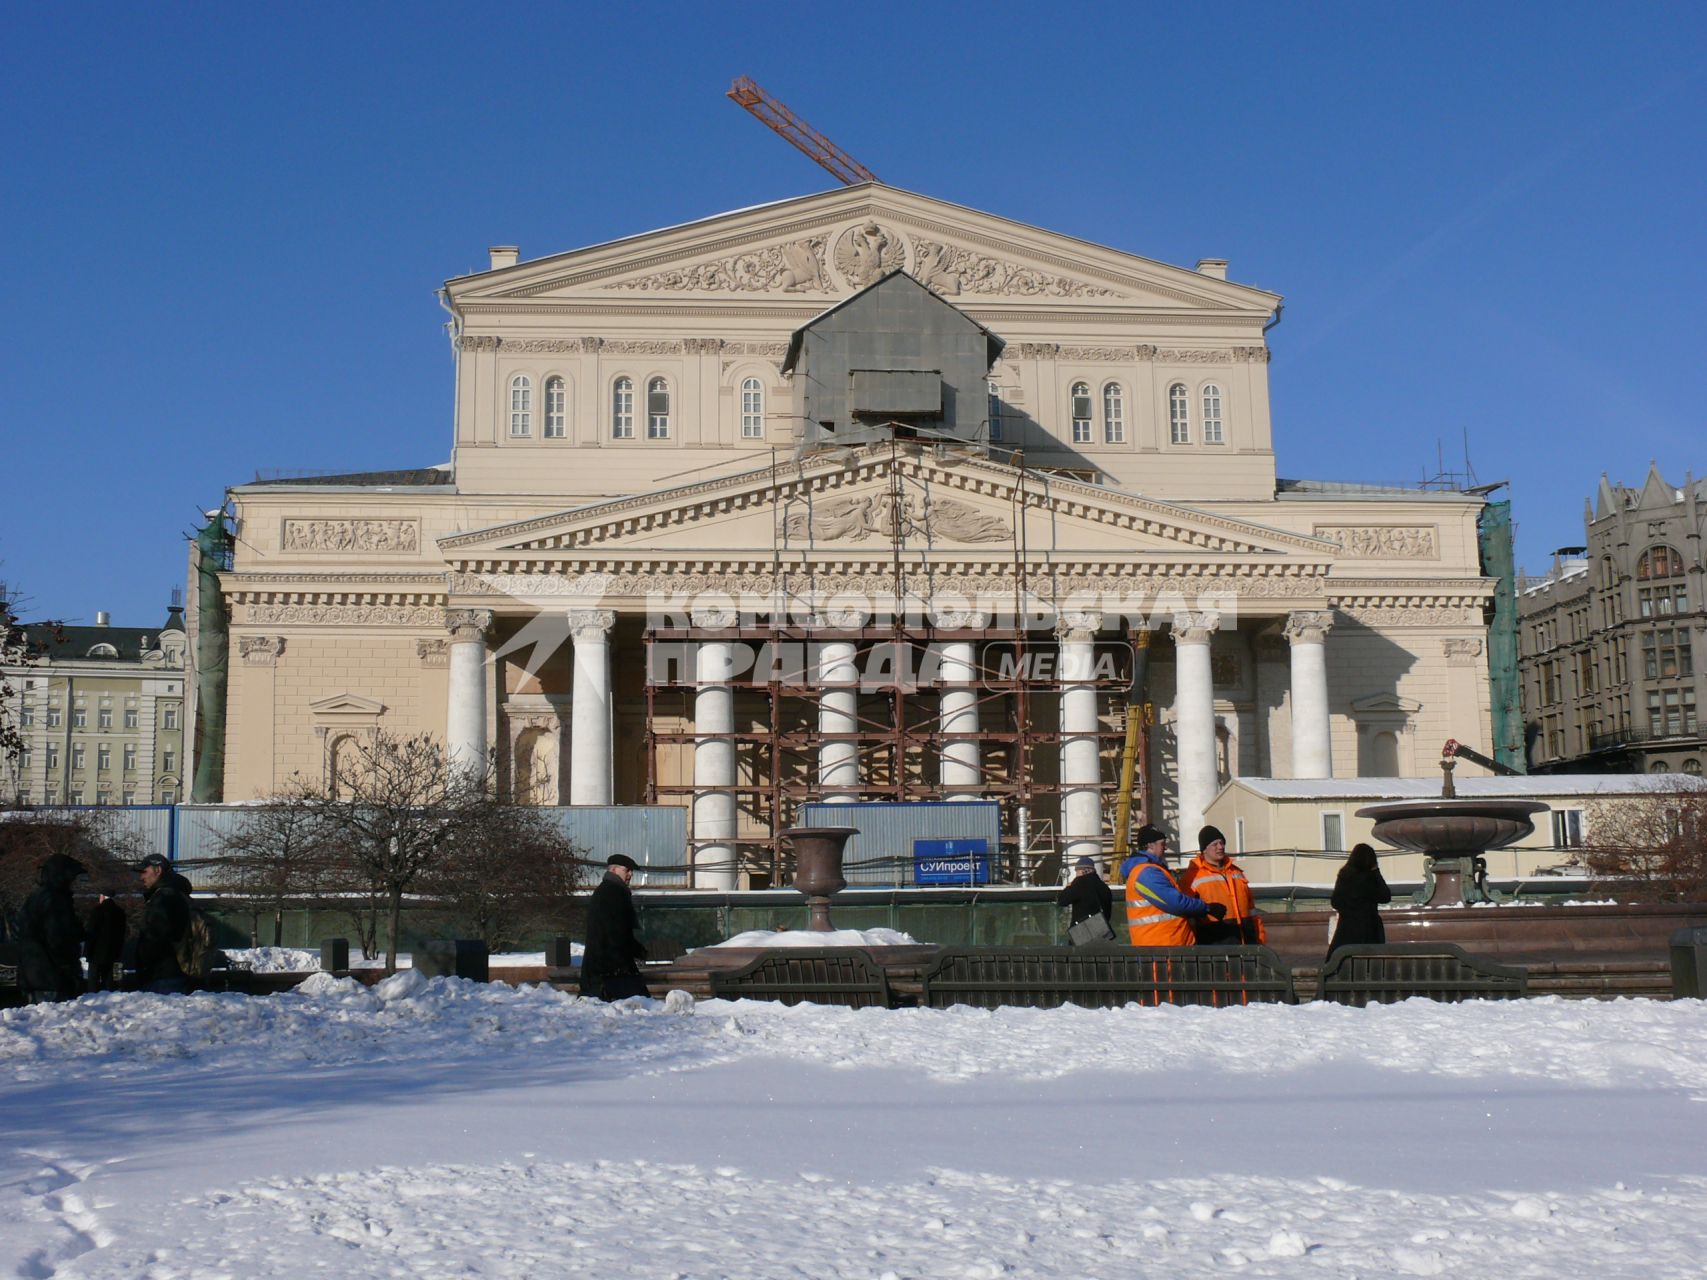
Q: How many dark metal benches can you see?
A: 3